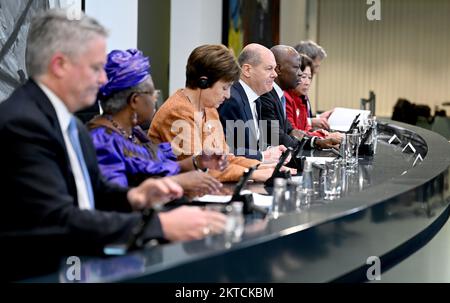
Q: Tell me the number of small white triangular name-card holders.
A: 3